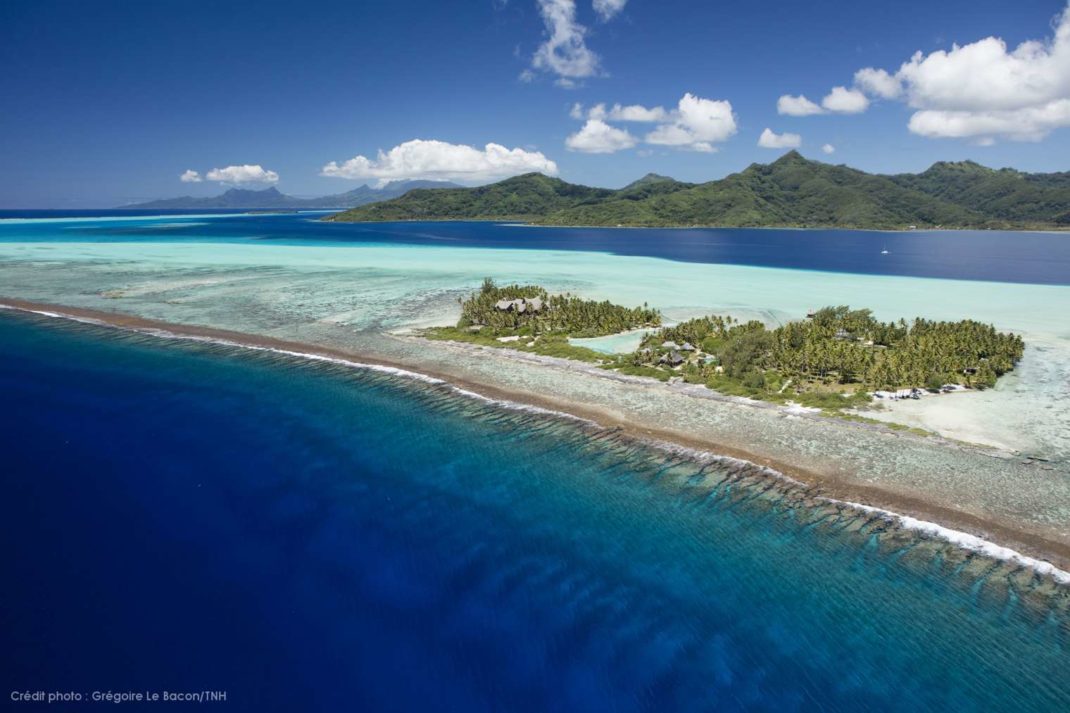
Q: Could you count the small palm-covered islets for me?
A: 2